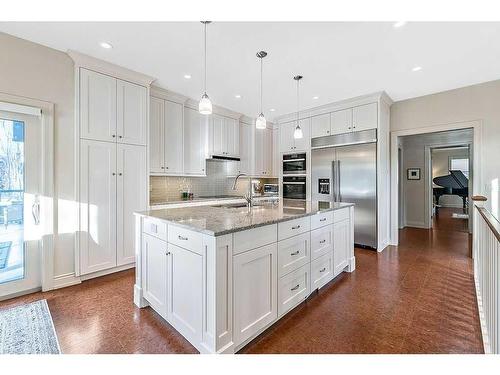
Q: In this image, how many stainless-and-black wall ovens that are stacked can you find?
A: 2